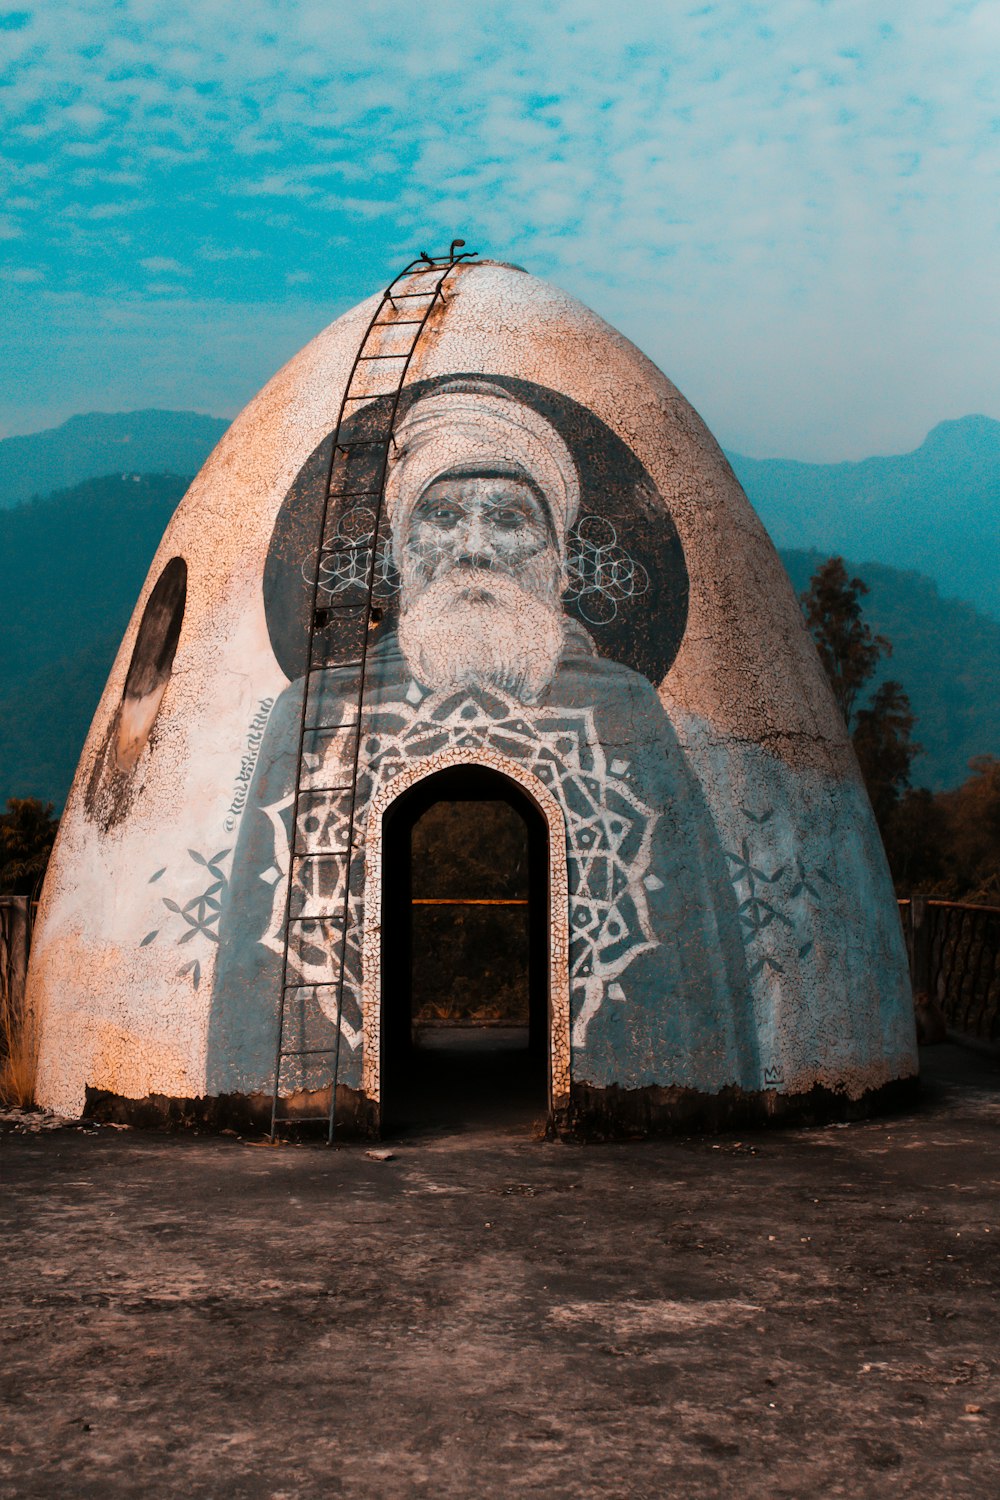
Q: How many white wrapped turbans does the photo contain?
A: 1